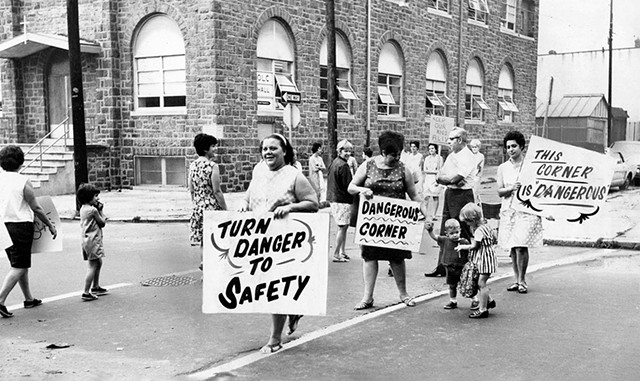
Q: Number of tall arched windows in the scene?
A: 7